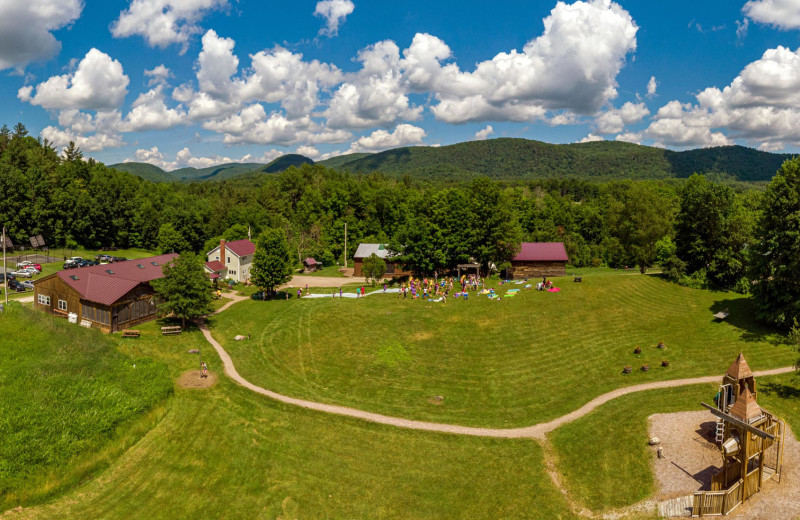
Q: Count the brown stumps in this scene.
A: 5